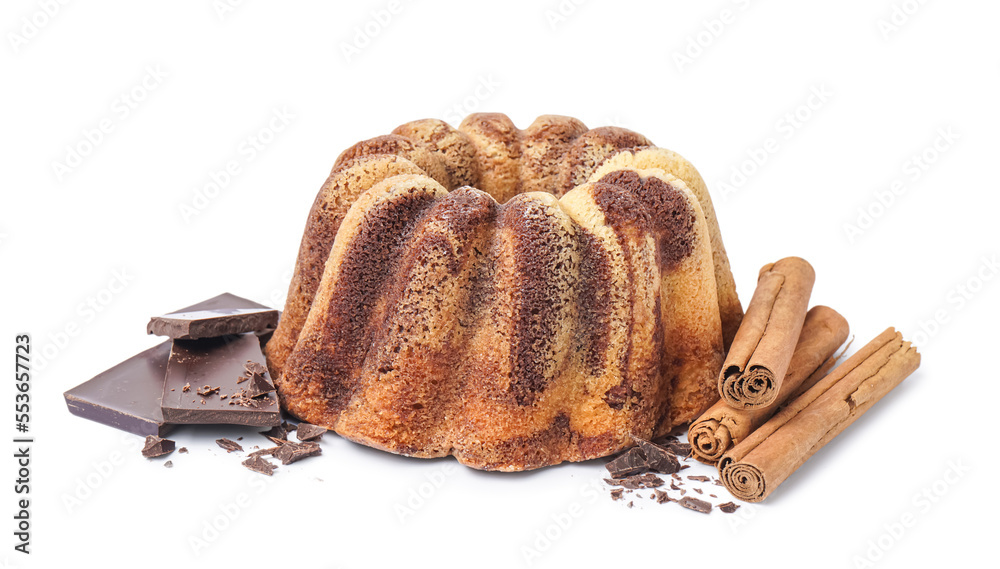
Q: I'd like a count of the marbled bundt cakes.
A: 1